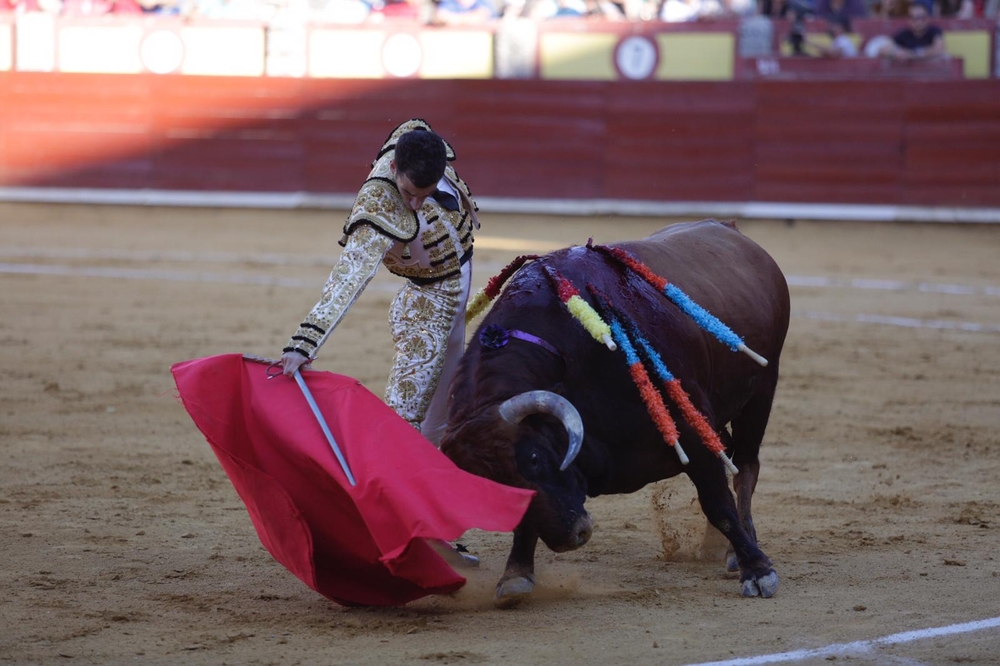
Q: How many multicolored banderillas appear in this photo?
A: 5